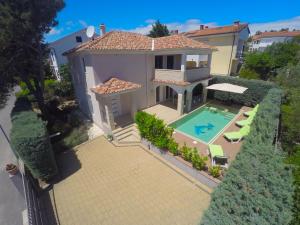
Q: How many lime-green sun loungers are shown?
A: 4